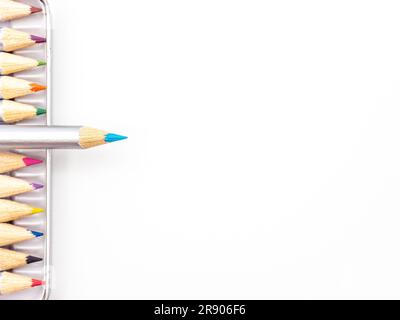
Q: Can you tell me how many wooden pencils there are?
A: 12